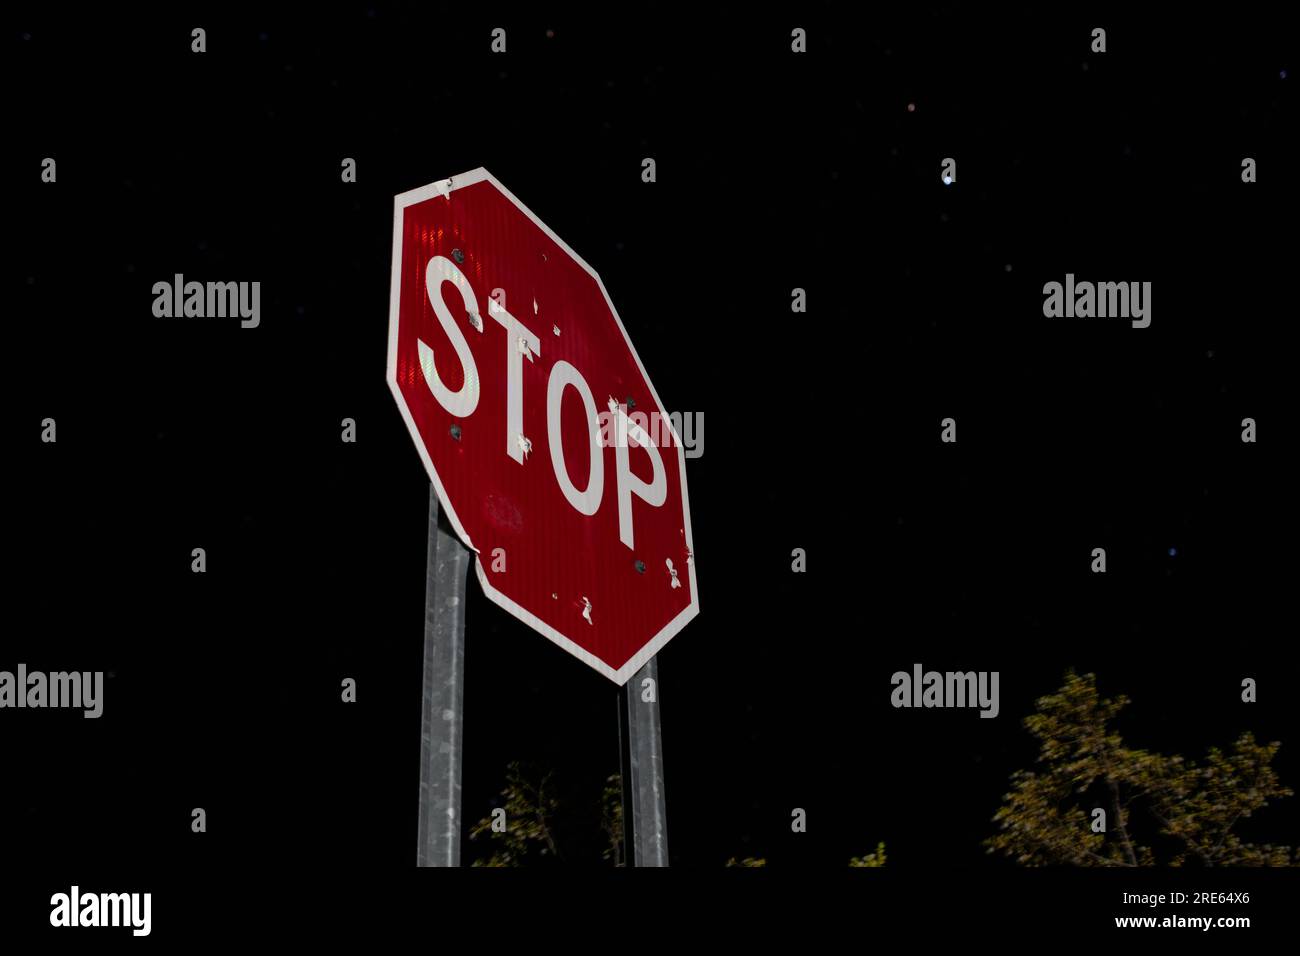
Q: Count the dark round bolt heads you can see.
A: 4